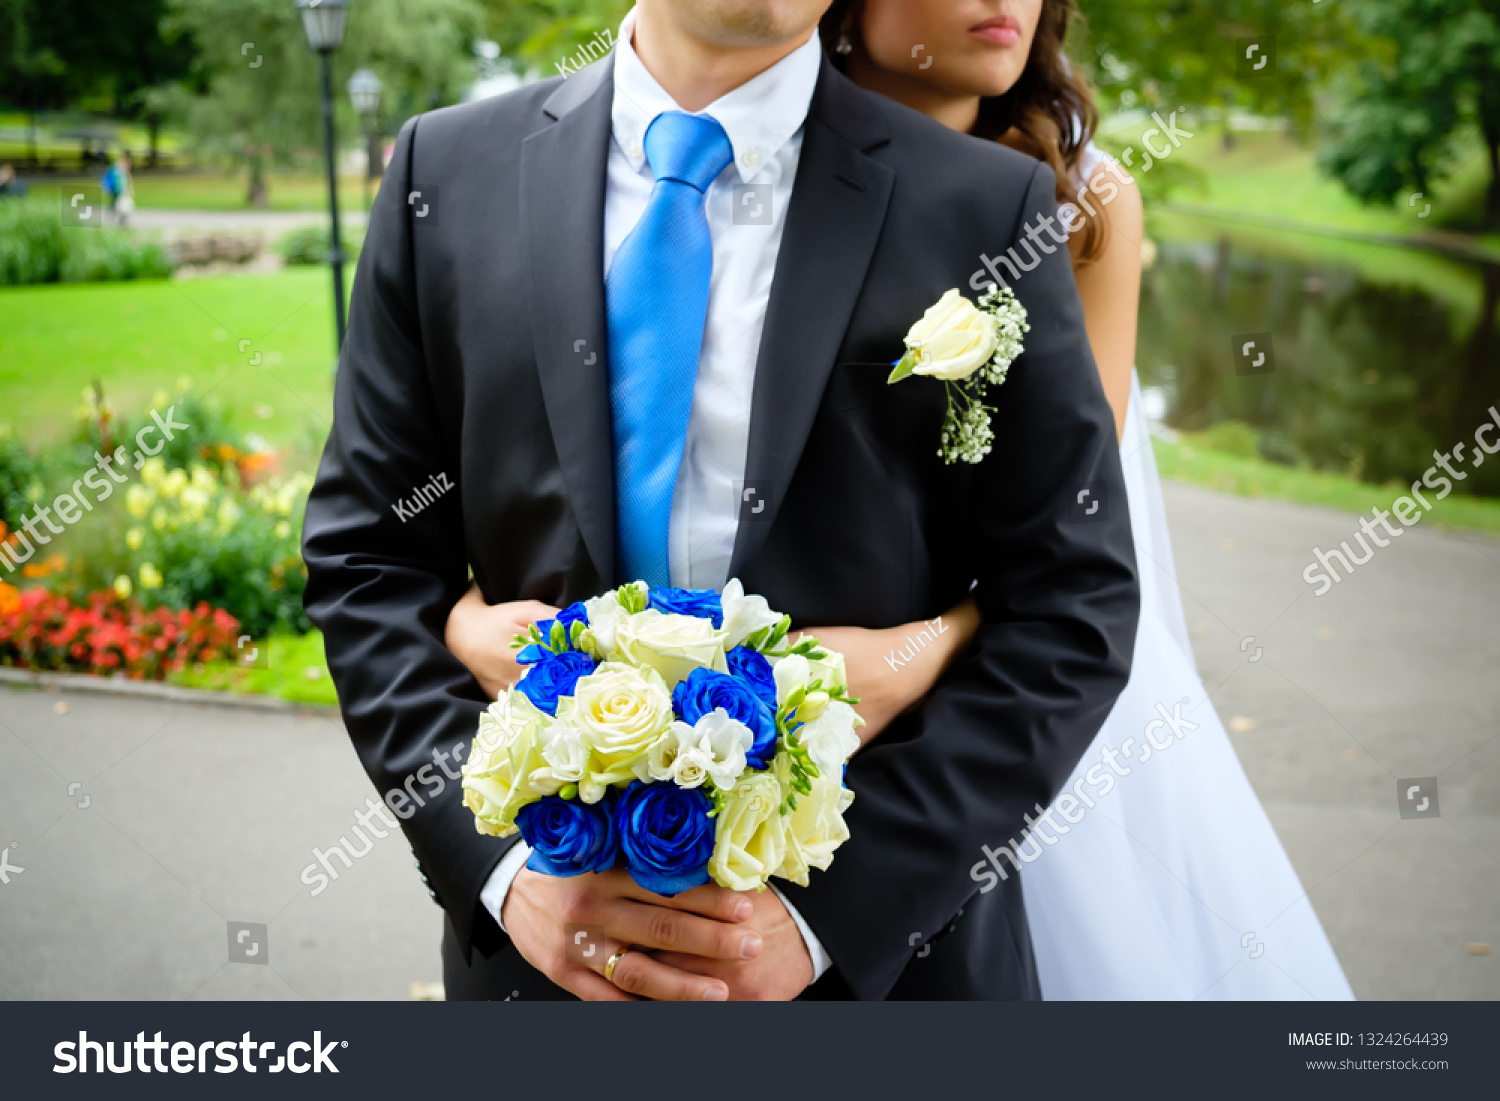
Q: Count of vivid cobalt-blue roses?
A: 7